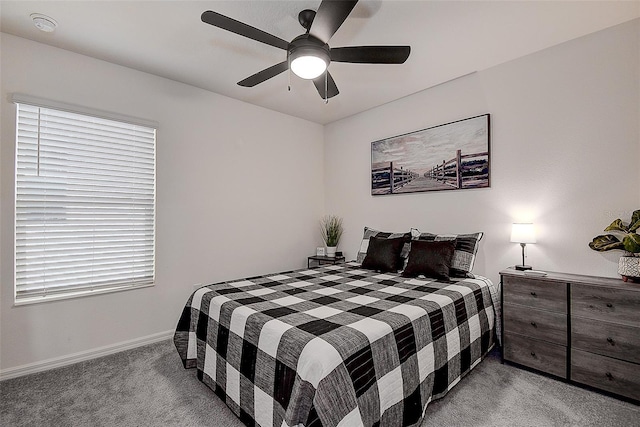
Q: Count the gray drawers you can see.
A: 6